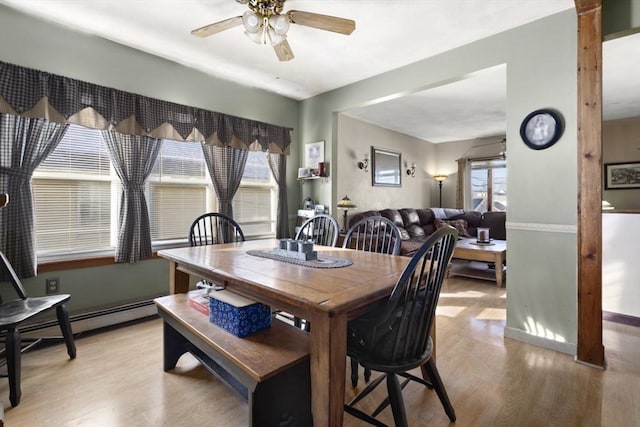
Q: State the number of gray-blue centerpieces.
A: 1